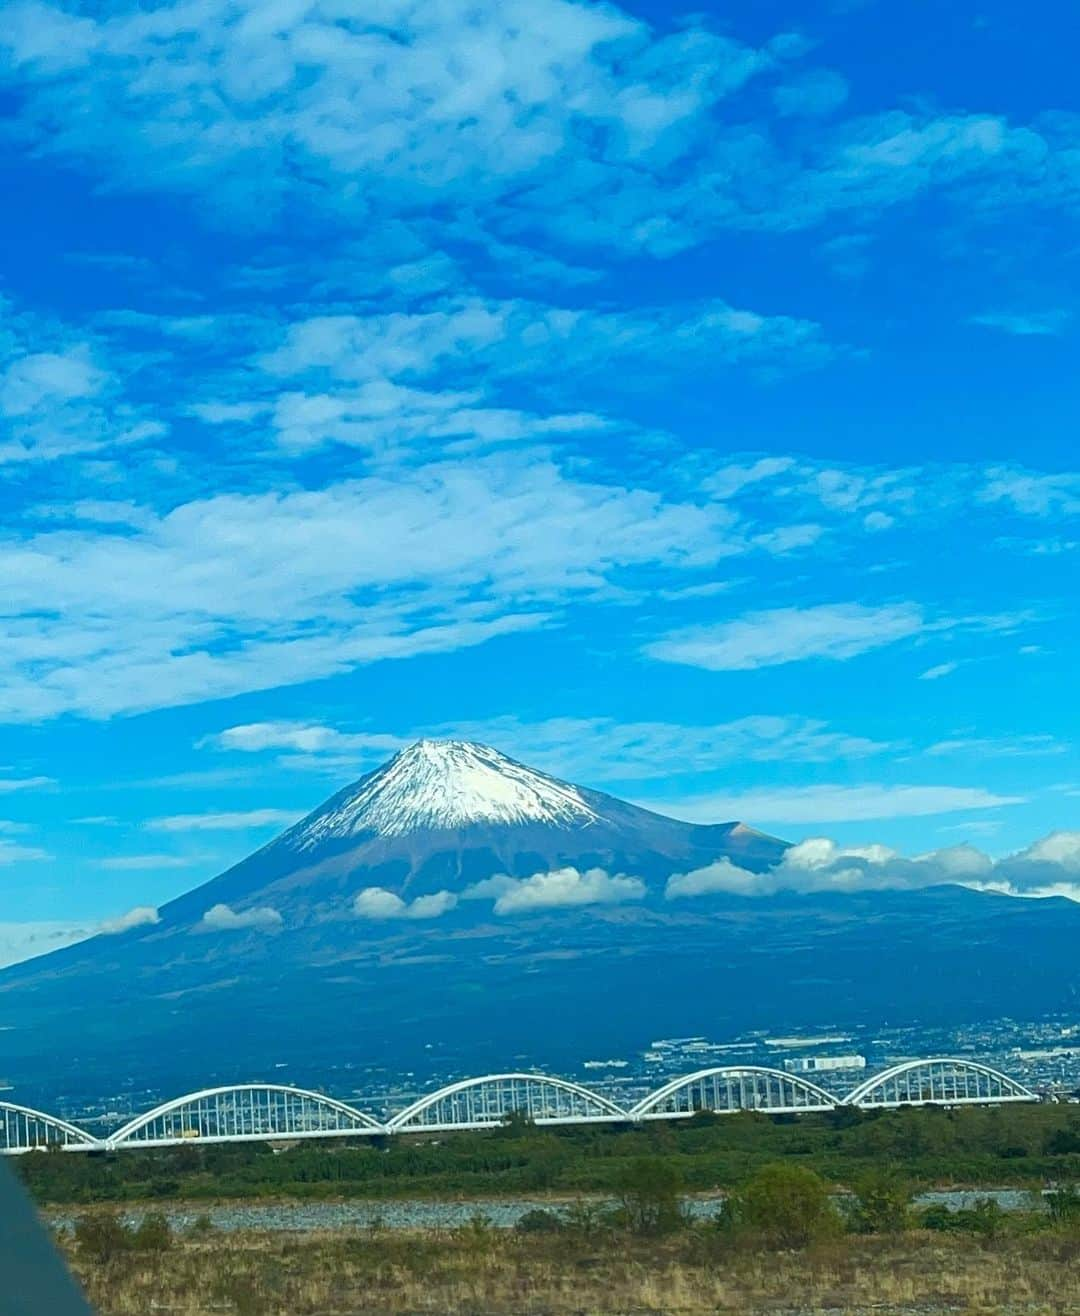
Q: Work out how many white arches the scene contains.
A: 5